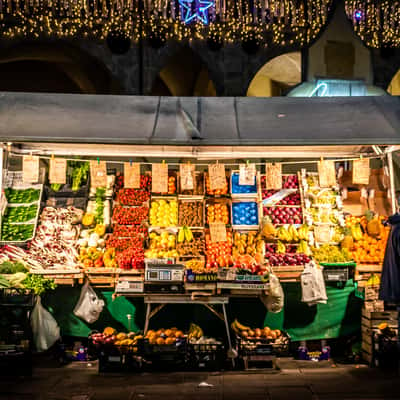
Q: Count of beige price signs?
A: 13